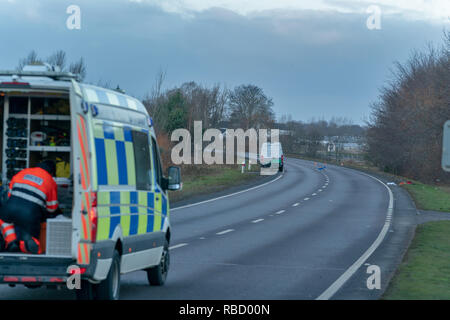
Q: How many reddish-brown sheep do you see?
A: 0